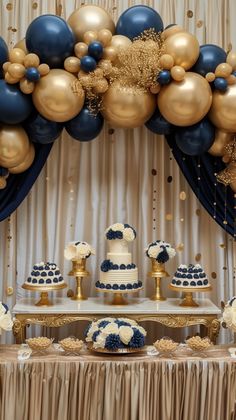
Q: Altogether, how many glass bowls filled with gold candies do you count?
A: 4